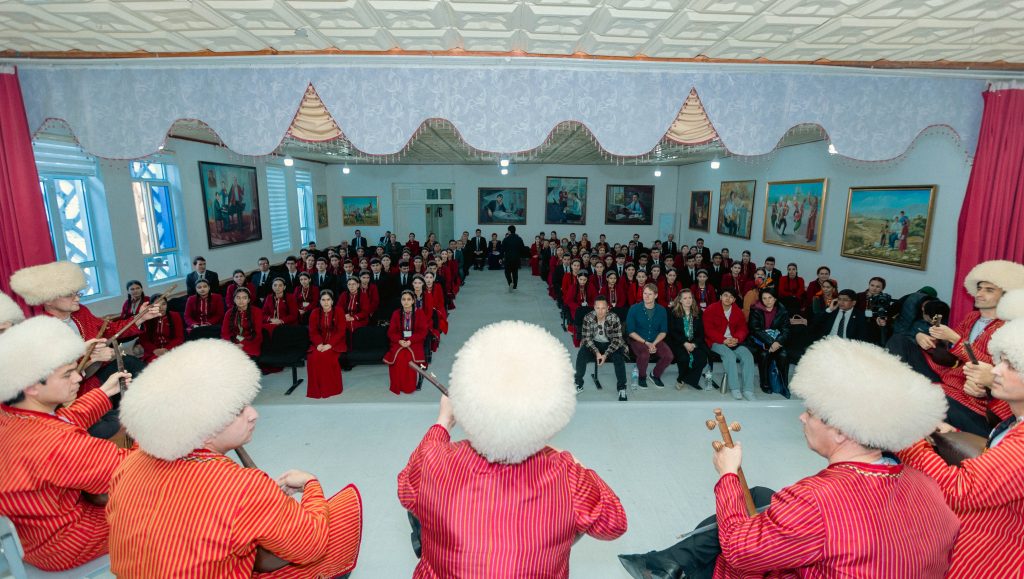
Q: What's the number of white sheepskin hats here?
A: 9